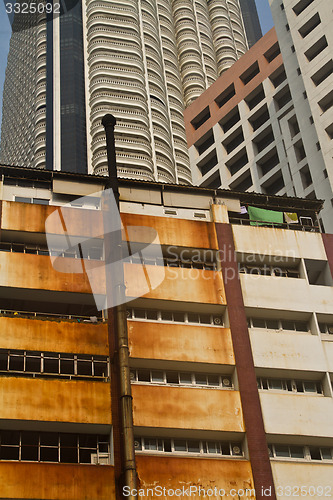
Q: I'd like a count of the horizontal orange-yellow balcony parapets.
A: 10